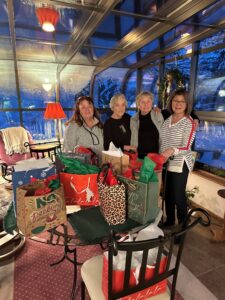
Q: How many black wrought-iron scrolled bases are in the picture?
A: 1